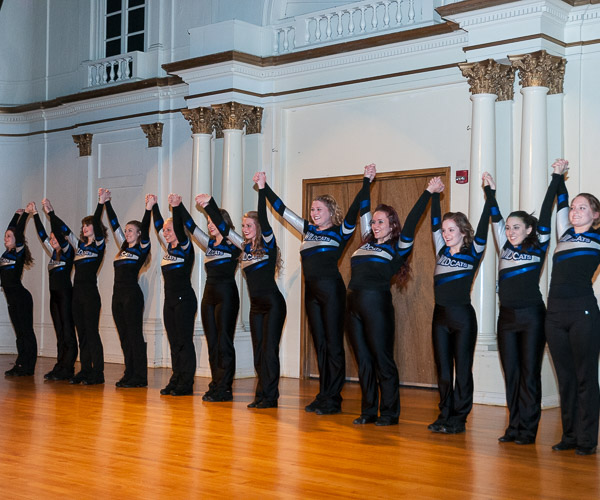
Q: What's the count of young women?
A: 12